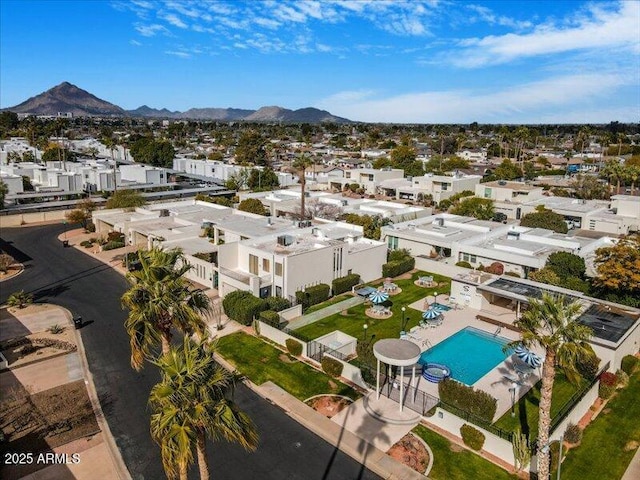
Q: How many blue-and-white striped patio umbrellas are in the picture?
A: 3